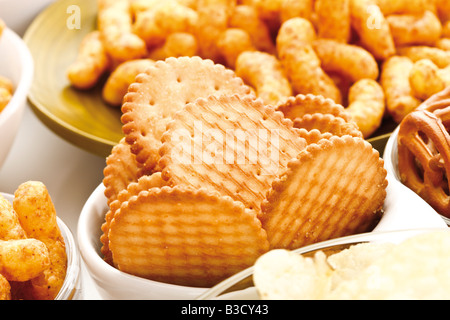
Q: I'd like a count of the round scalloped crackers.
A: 9